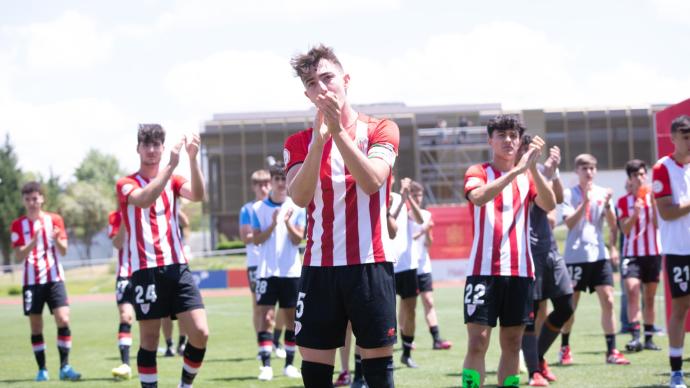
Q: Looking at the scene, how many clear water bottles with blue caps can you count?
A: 0